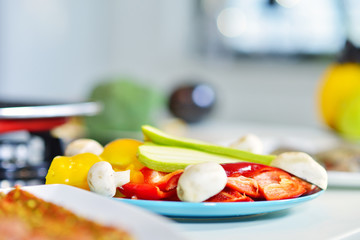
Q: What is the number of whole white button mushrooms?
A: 5